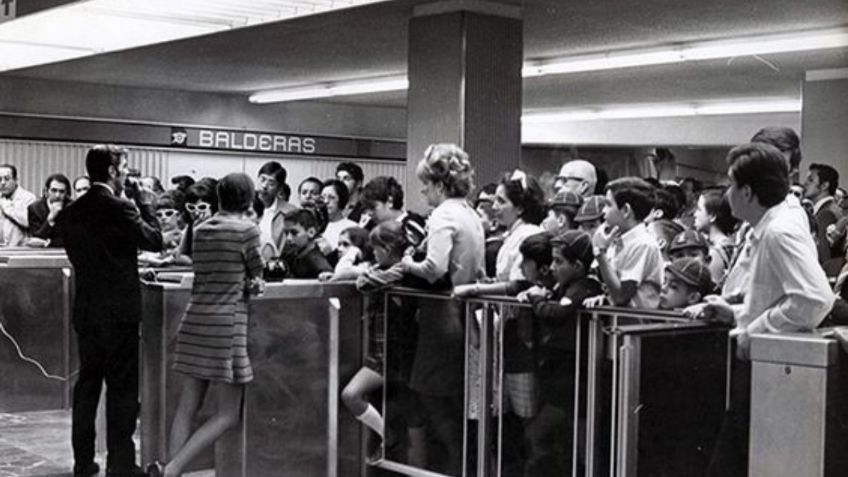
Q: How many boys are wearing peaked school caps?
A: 5